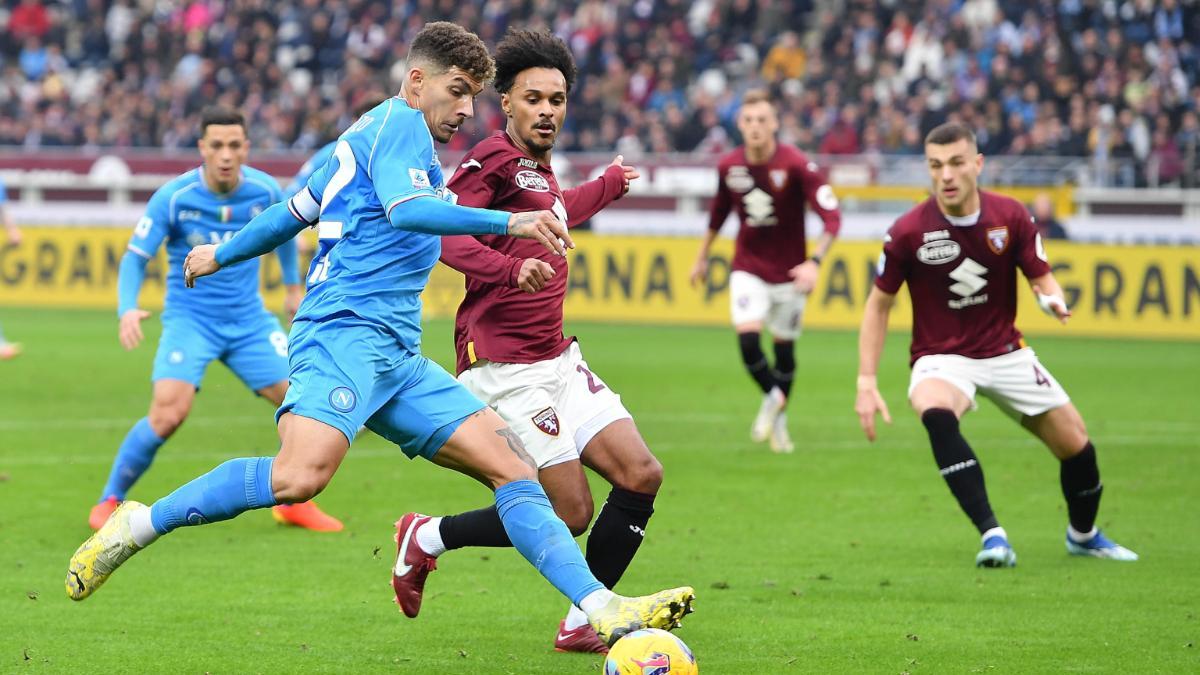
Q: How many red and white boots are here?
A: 2